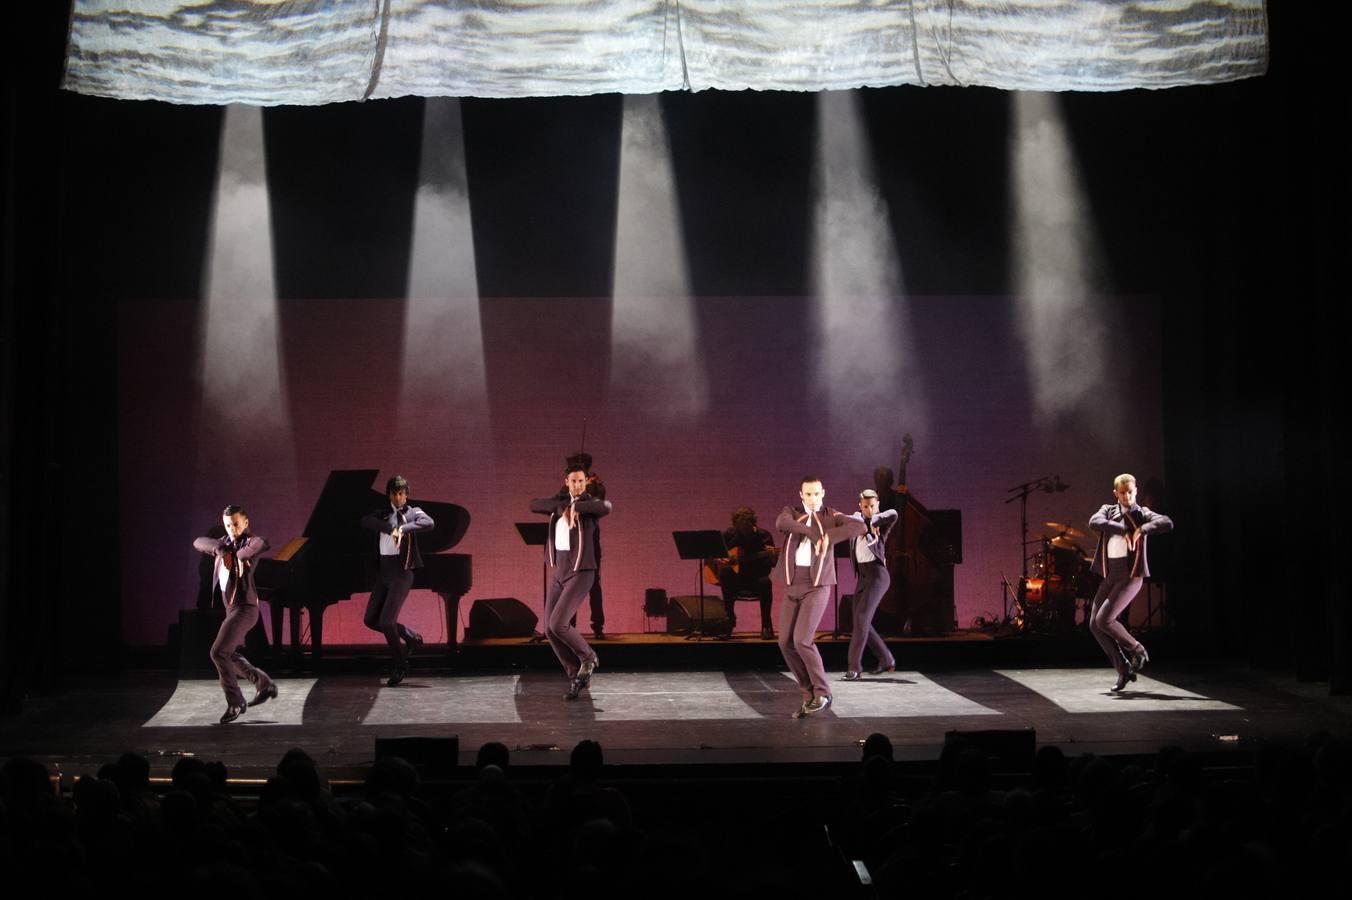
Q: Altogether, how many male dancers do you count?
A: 6